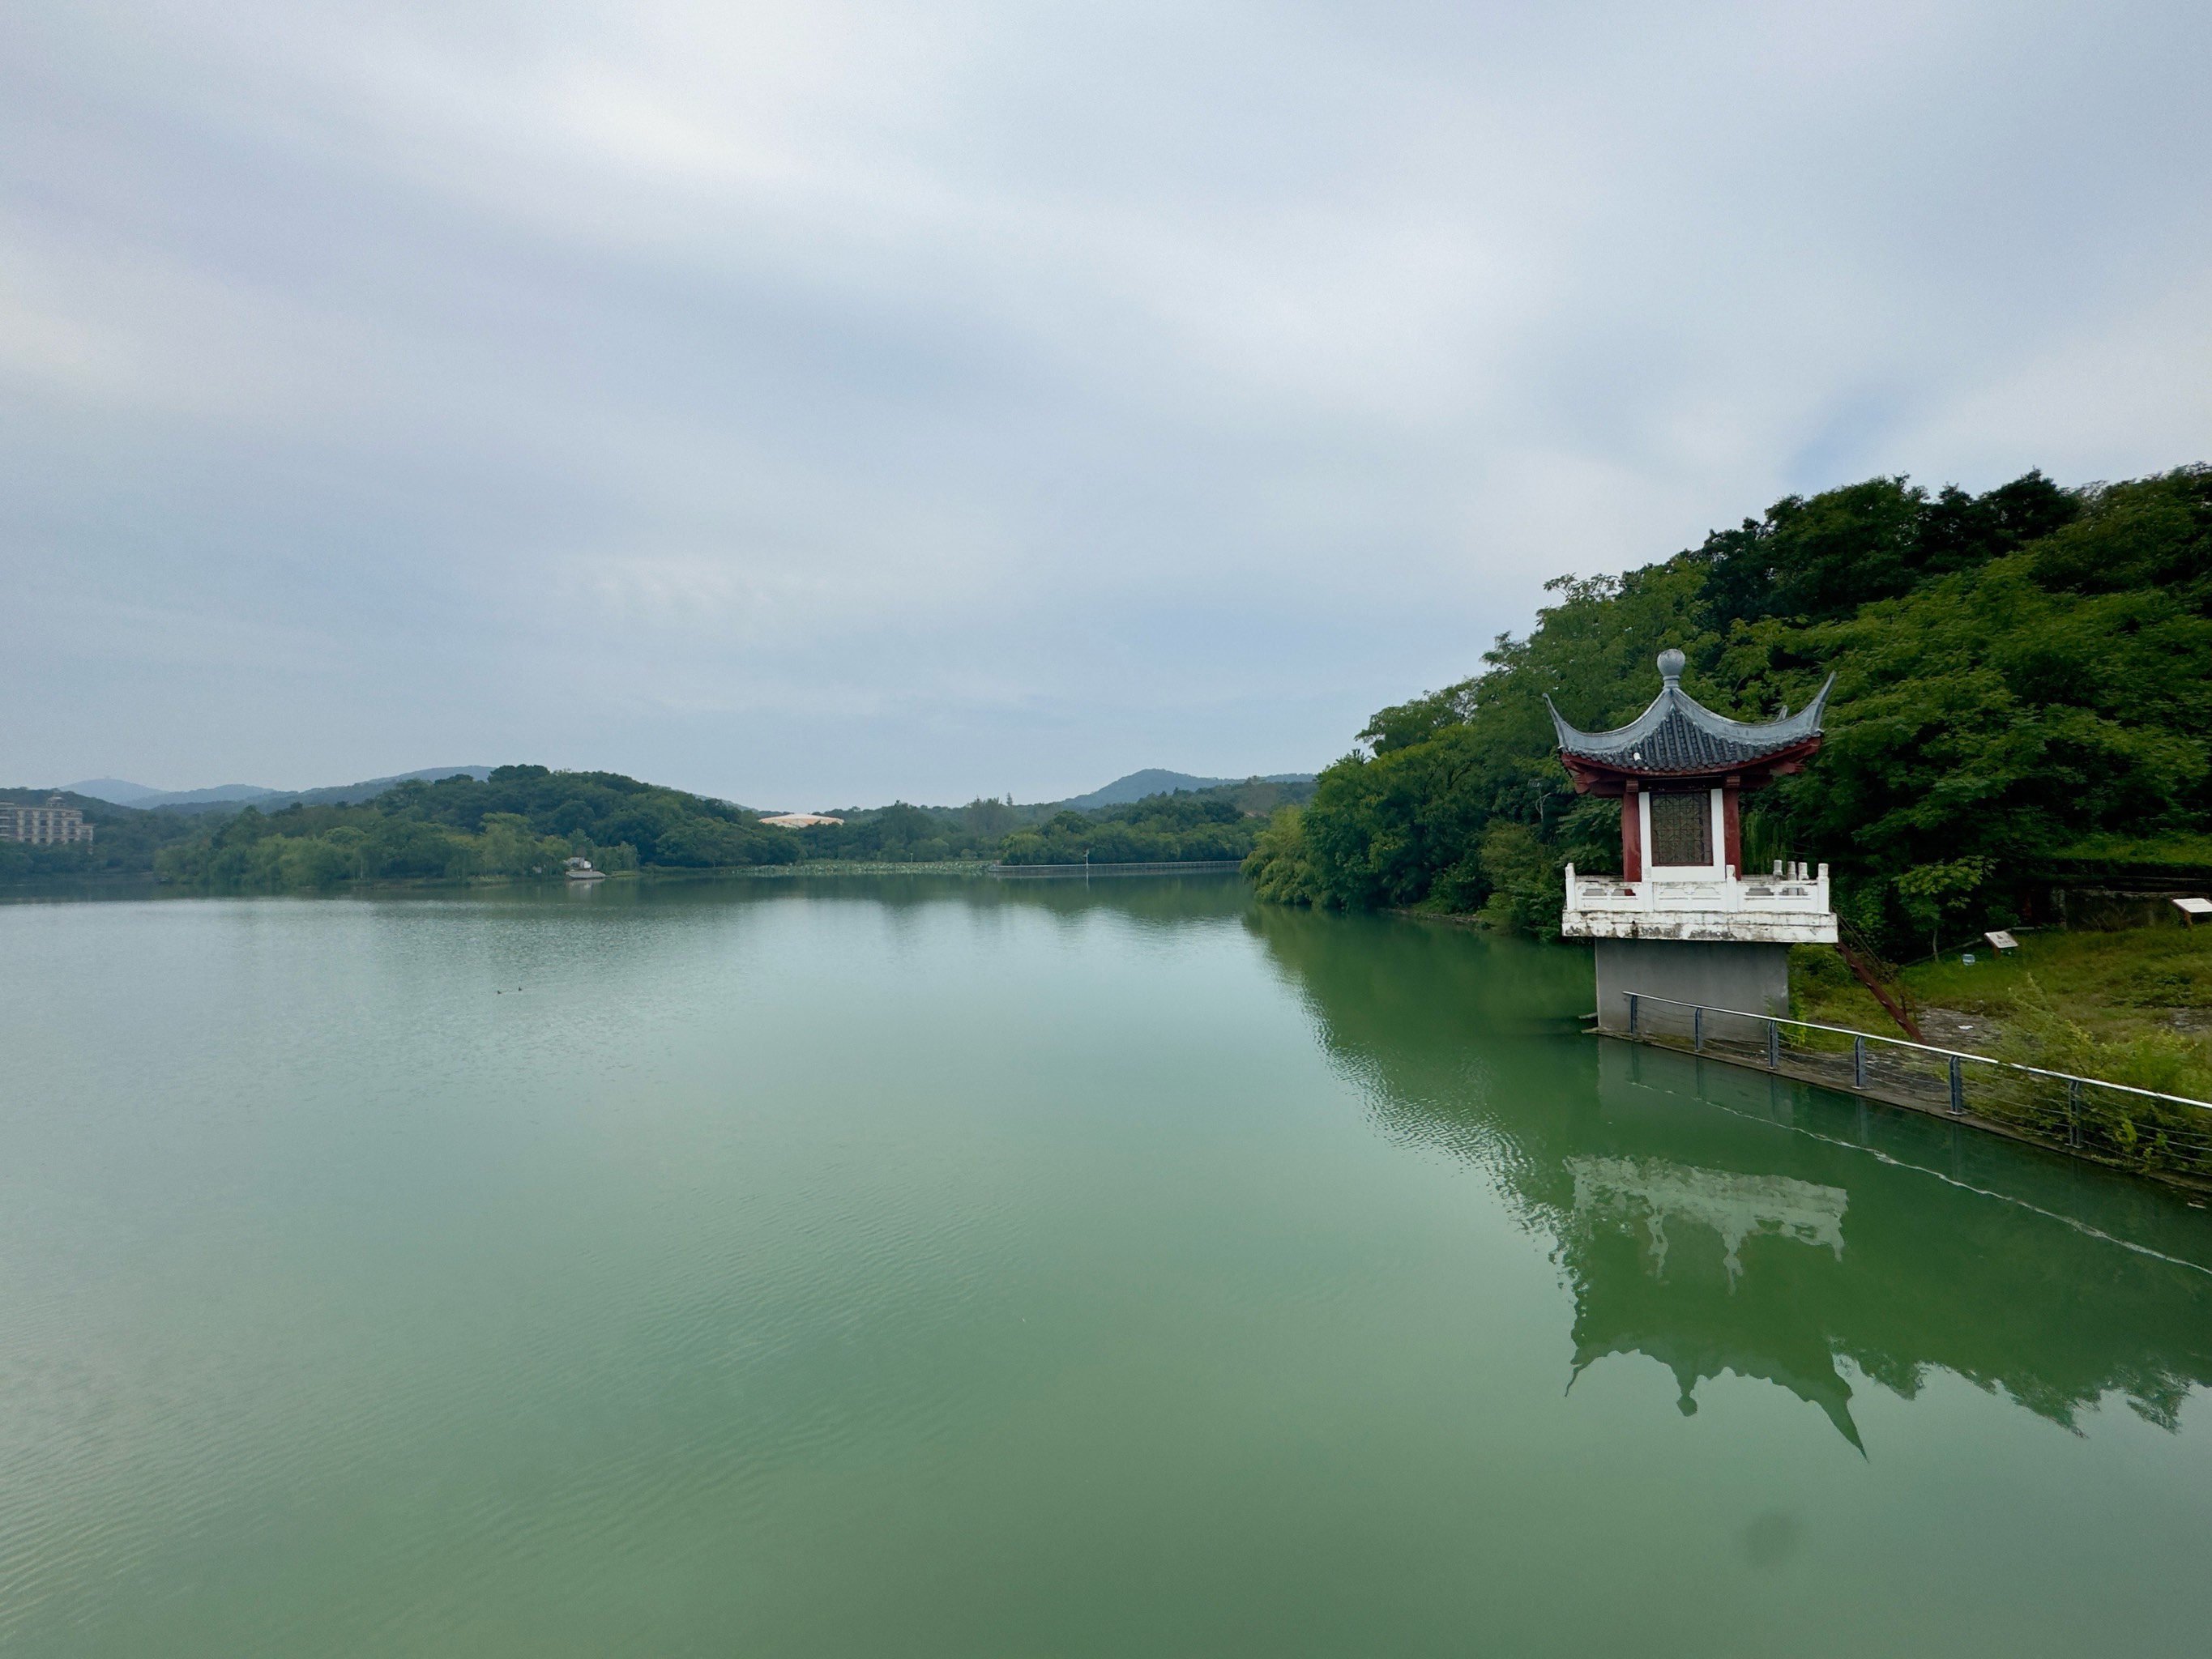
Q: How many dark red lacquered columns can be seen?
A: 2